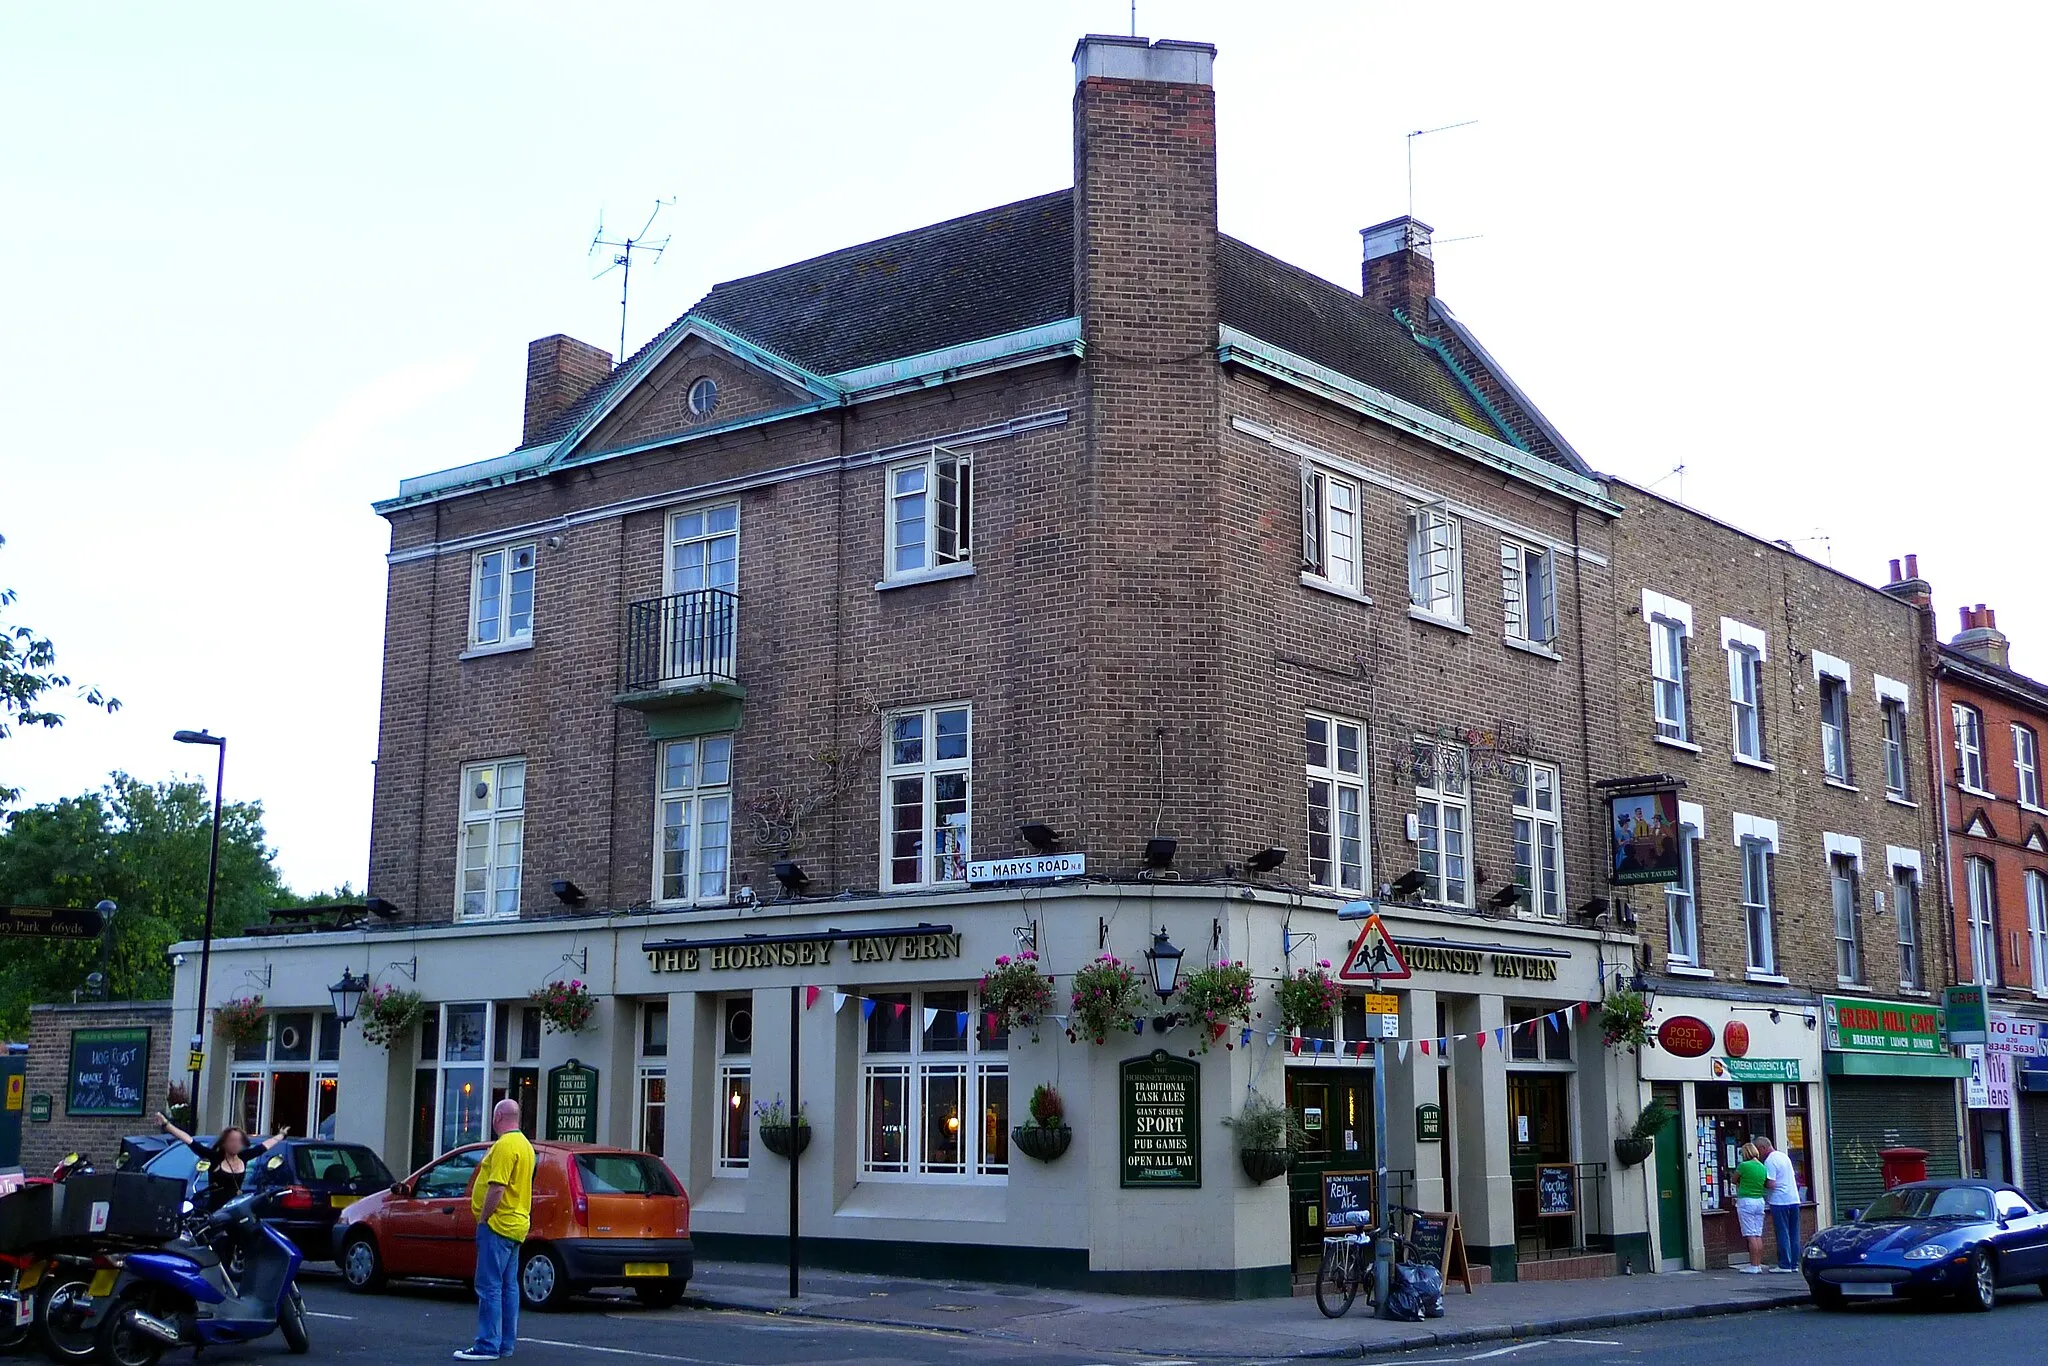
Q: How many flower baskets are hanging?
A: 8